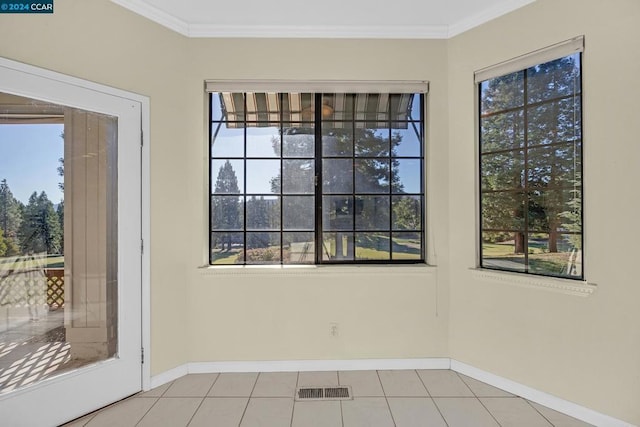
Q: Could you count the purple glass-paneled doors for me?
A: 0